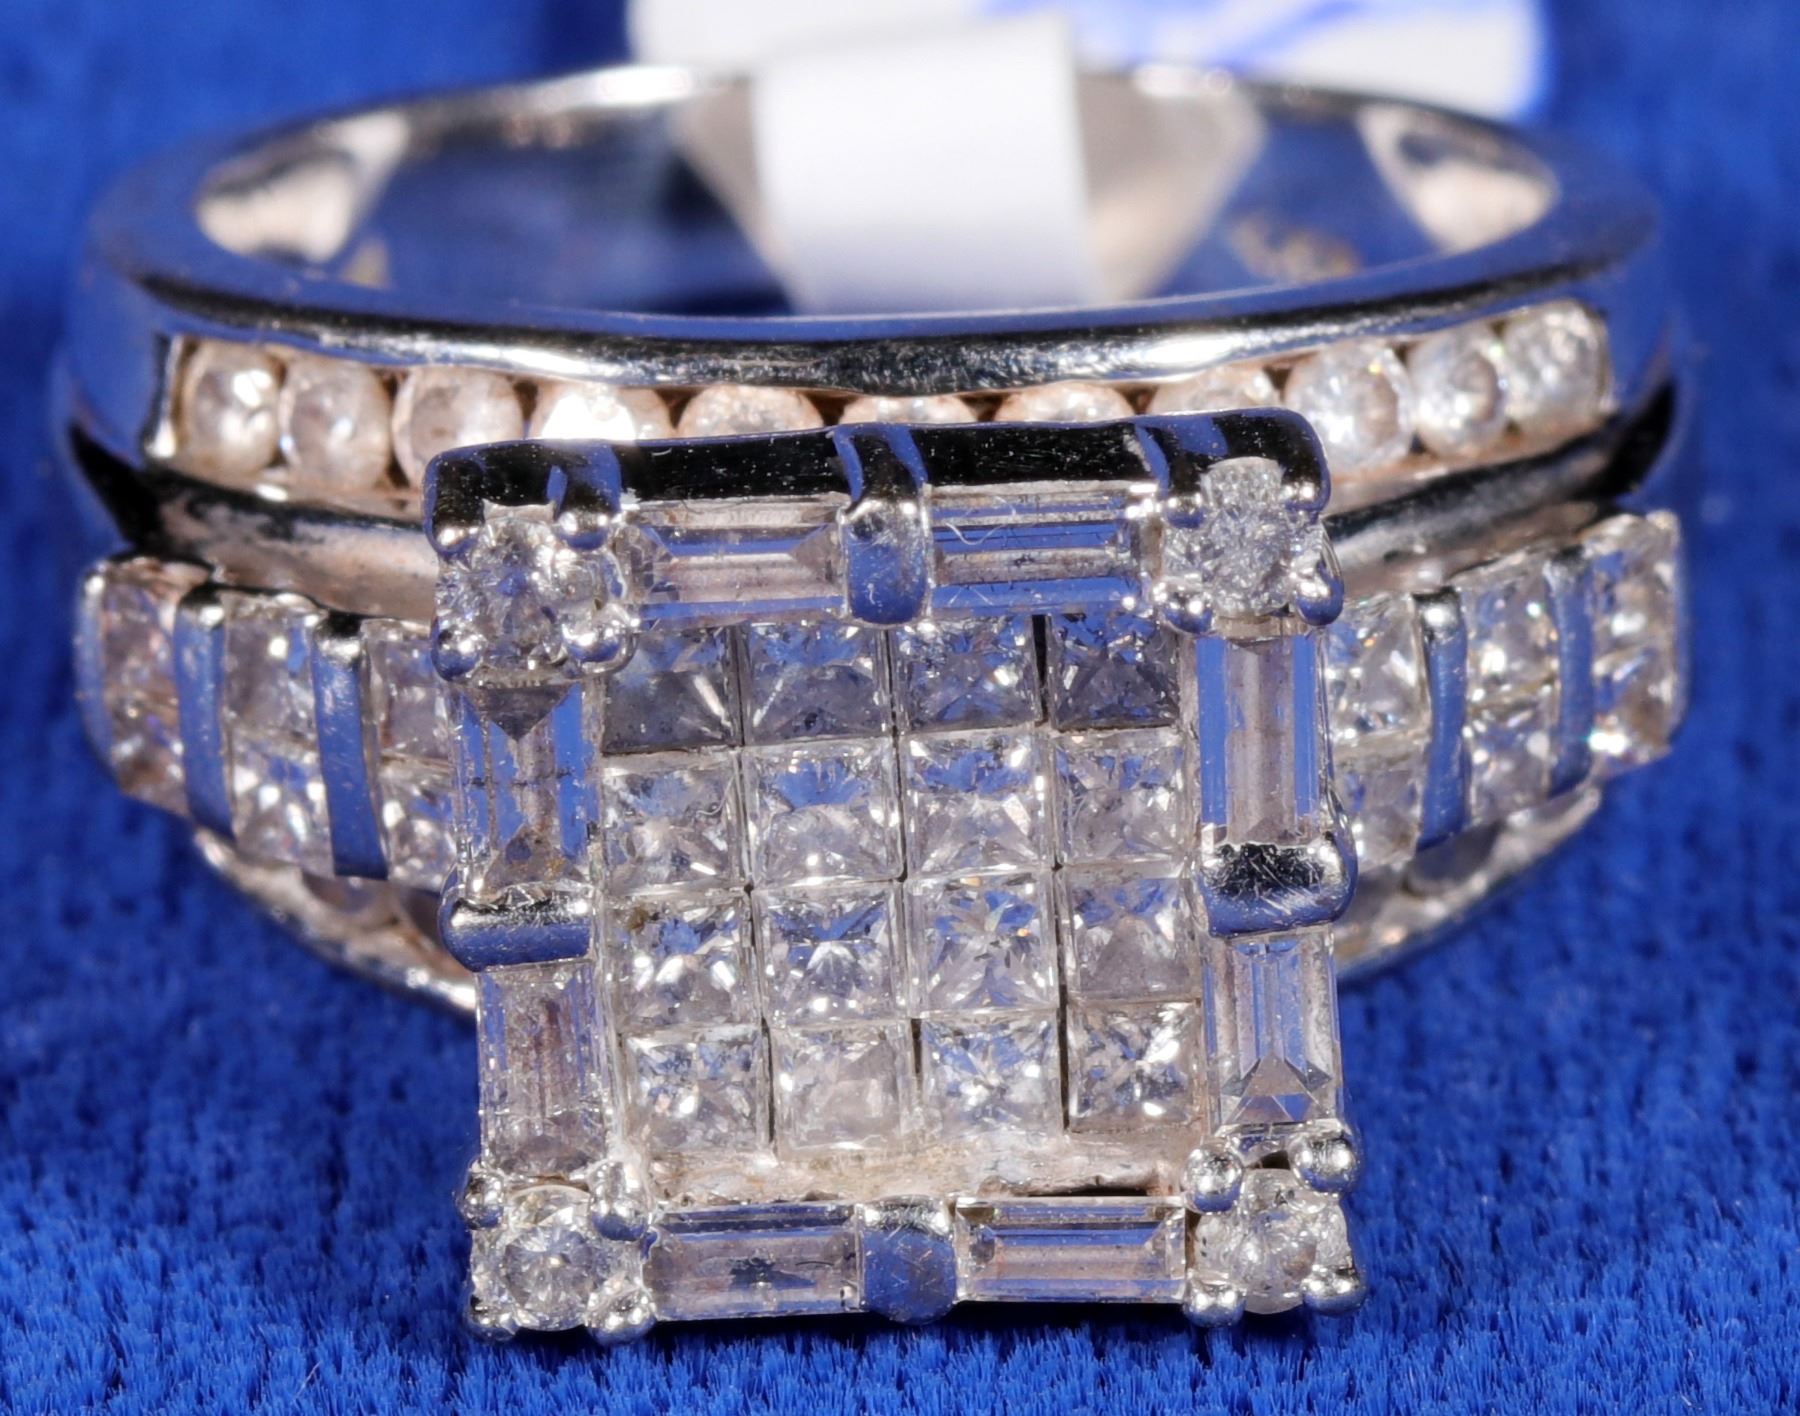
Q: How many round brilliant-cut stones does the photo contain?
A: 15